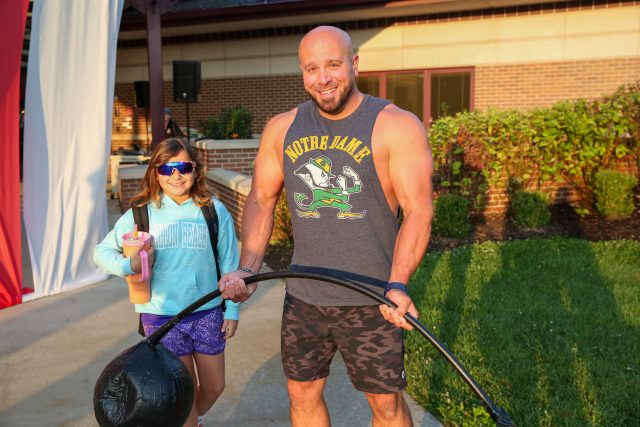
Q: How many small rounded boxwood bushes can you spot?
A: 3